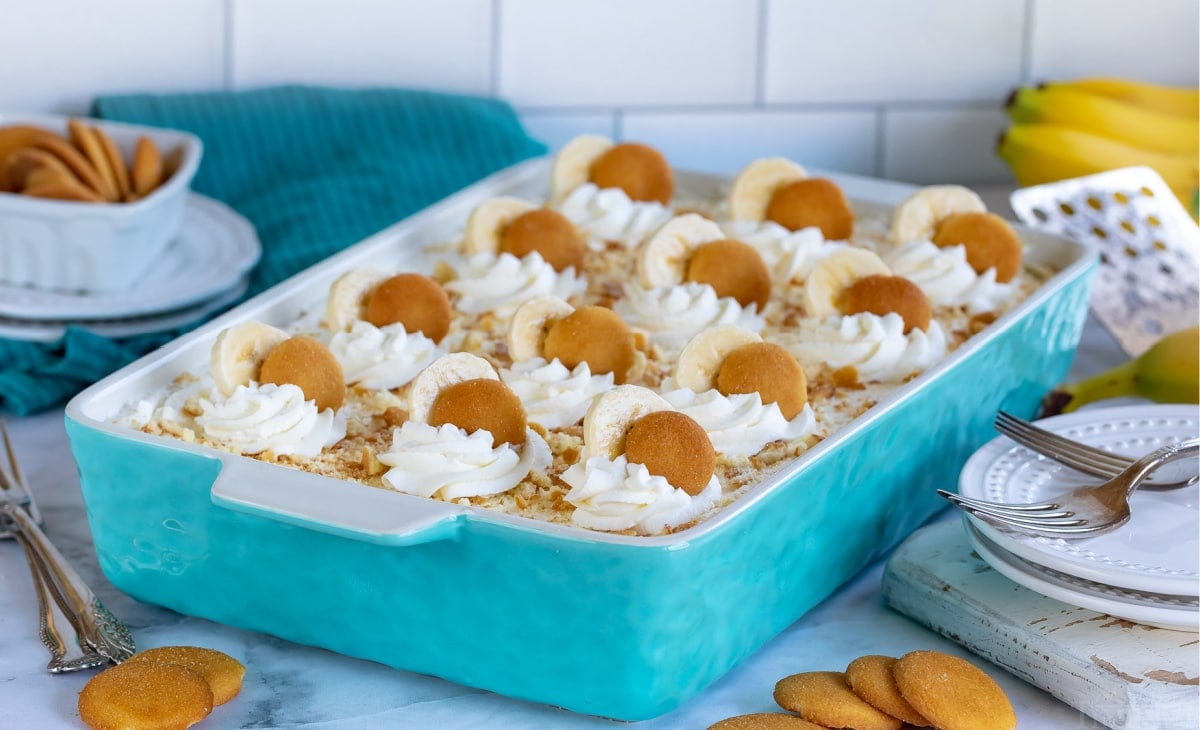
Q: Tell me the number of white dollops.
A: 12